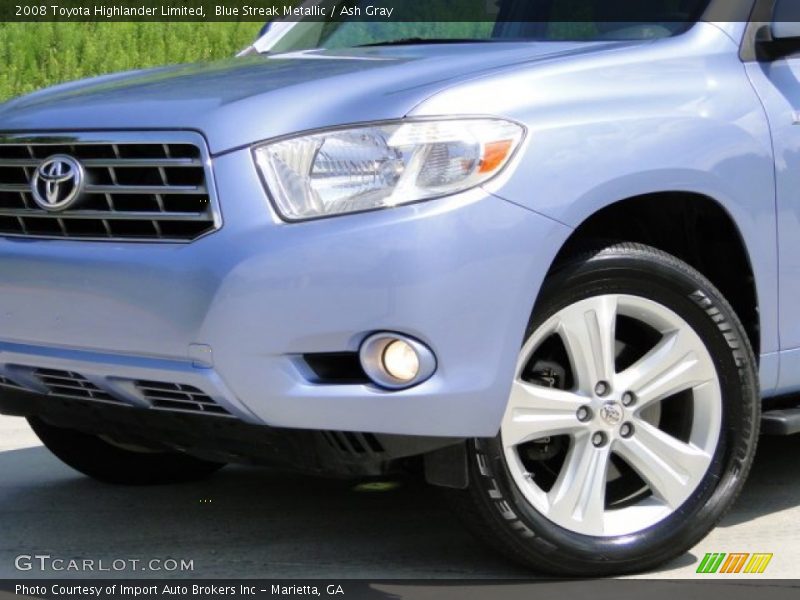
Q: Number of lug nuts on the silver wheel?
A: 5